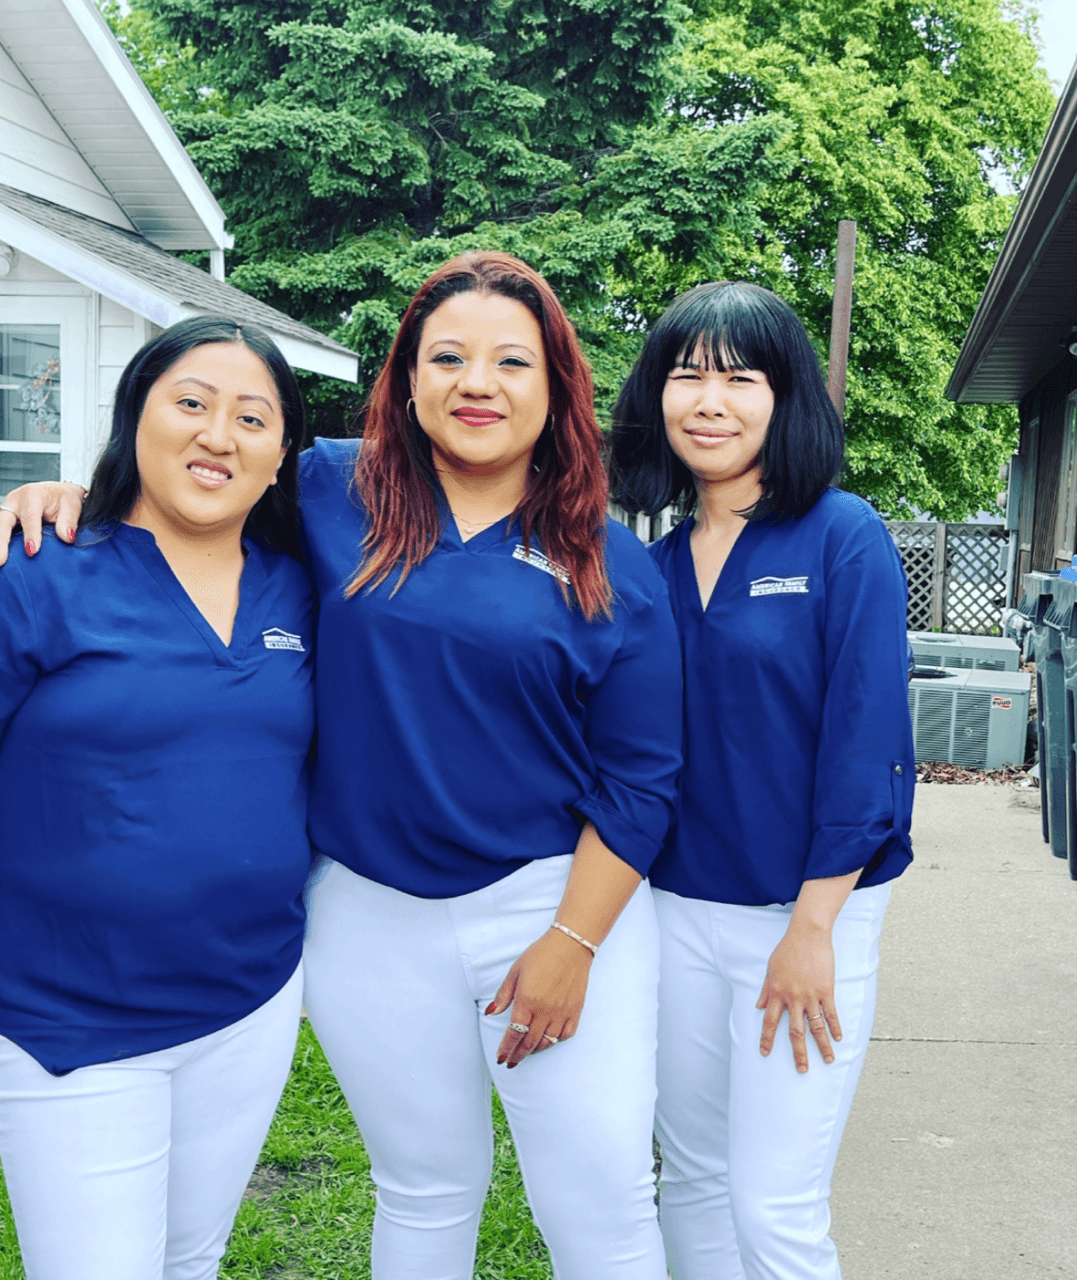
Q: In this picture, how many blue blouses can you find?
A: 3